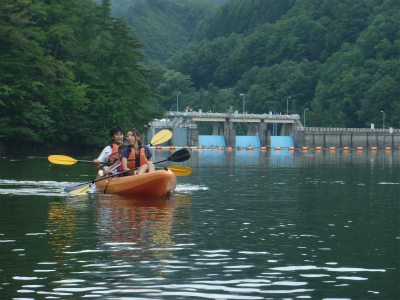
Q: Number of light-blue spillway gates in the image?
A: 3